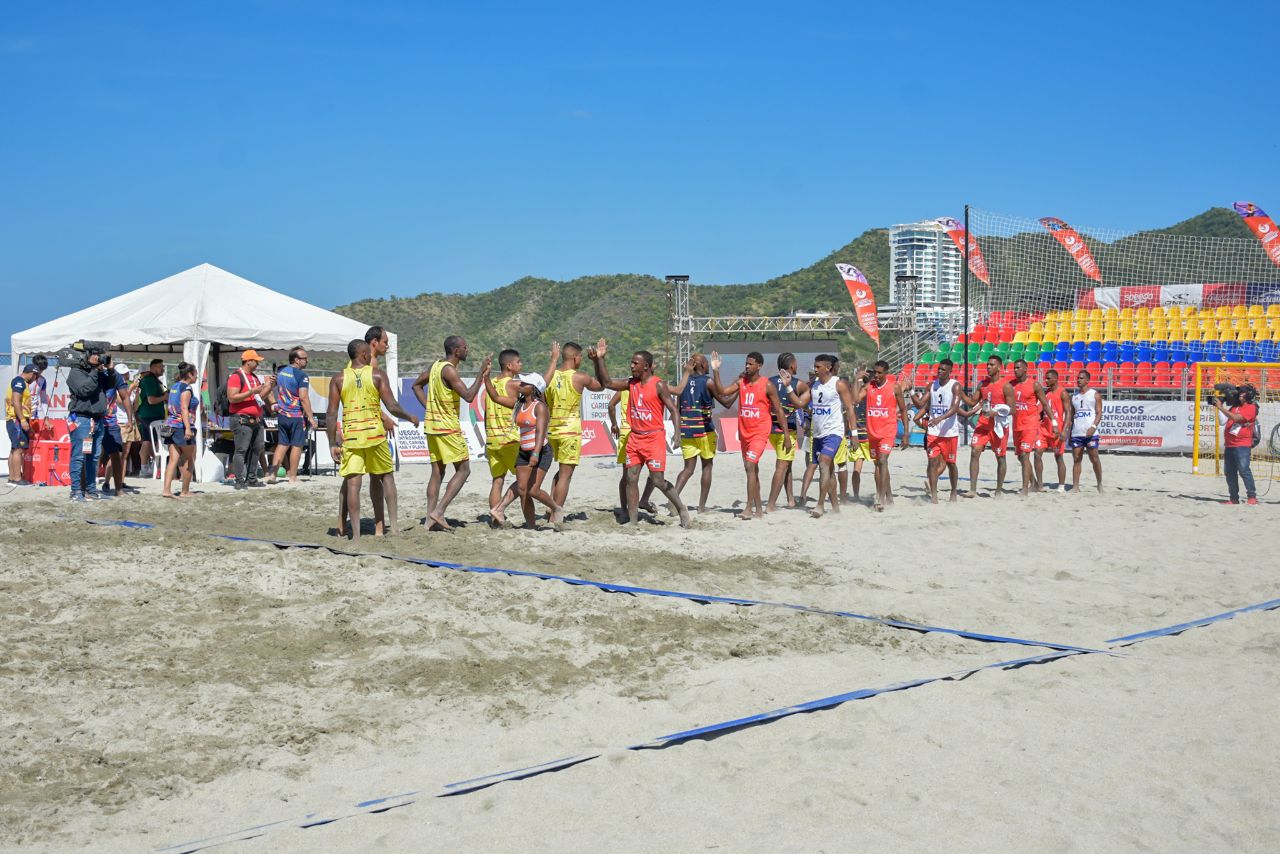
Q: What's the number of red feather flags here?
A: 4